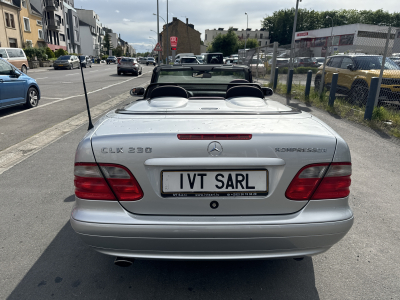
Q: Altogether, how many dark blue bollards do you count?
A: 5